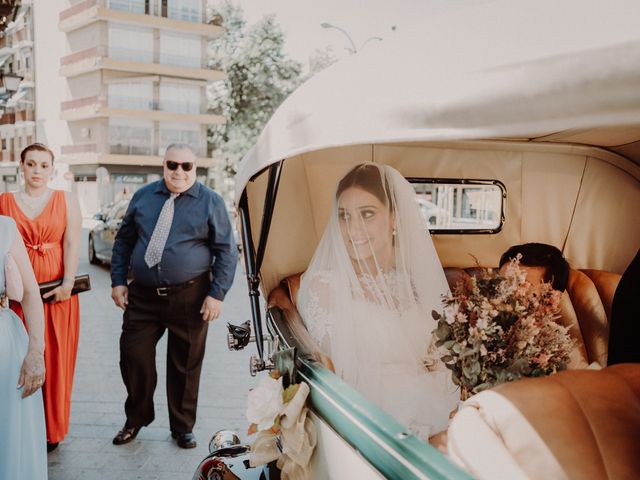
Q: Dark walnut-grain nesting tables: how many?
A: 0